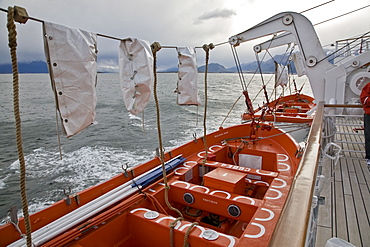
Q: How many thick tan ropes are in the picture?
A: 3